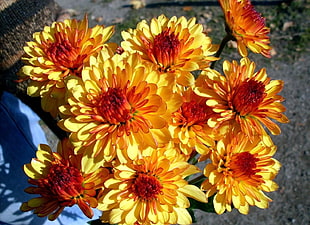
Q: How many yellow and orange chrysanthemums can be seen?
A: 9